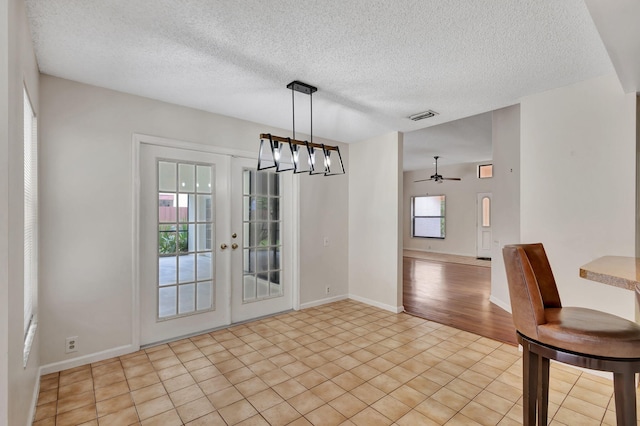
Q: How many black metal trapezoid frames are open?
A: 5